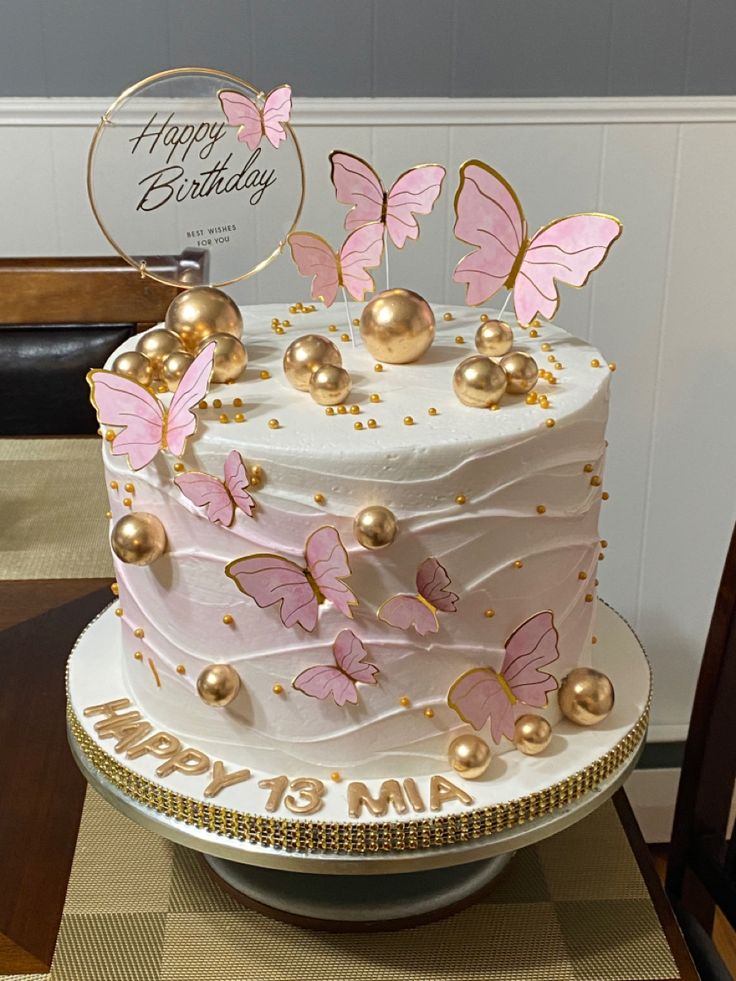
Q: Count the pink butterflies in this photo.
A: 10